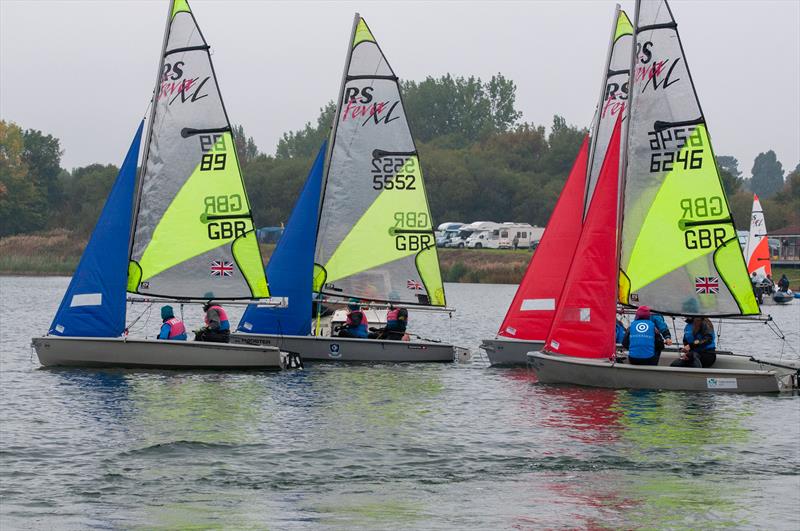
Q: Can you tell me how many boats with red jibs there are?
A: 2